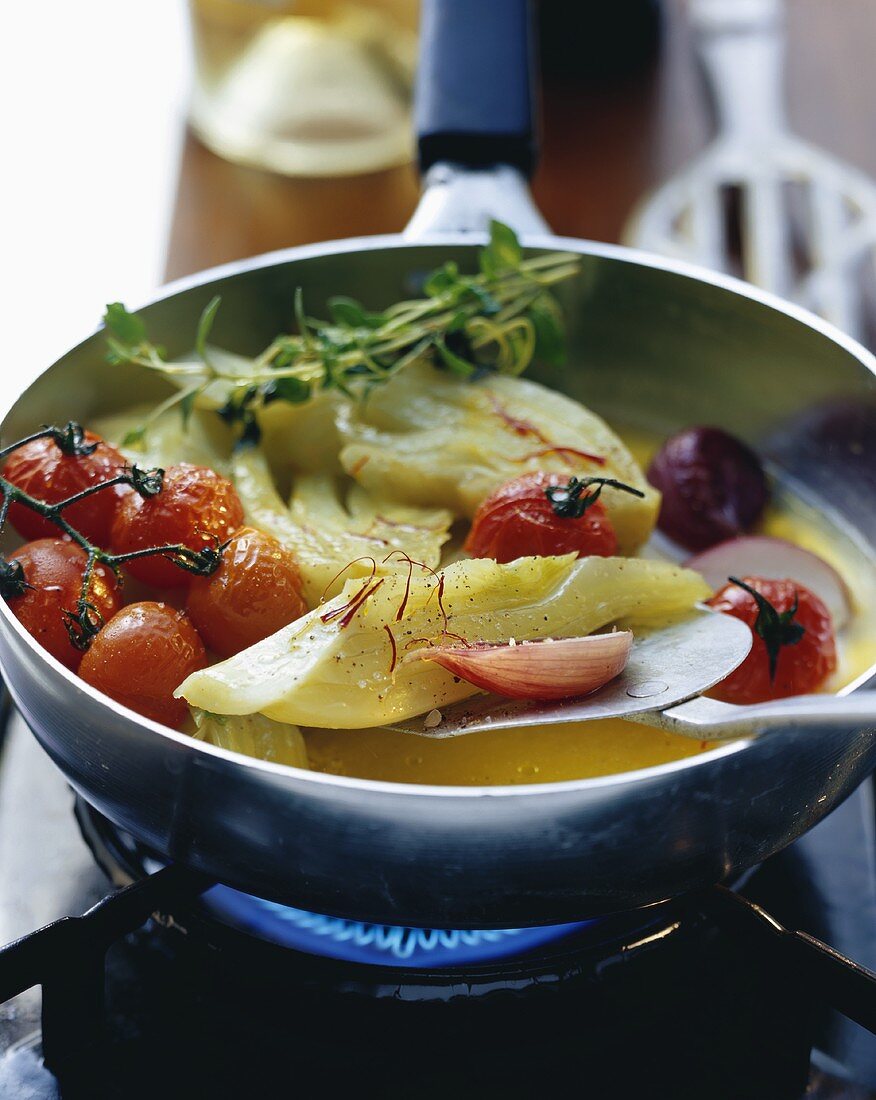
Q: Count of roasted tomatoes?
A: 7